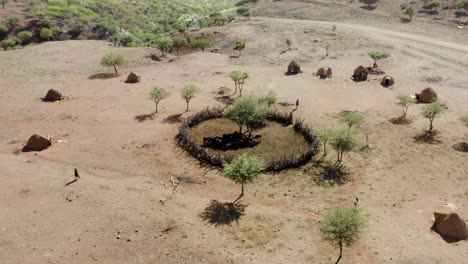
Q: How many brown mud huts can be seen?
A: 9